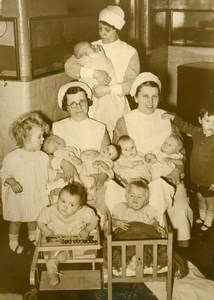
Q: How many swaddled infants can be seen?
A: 5